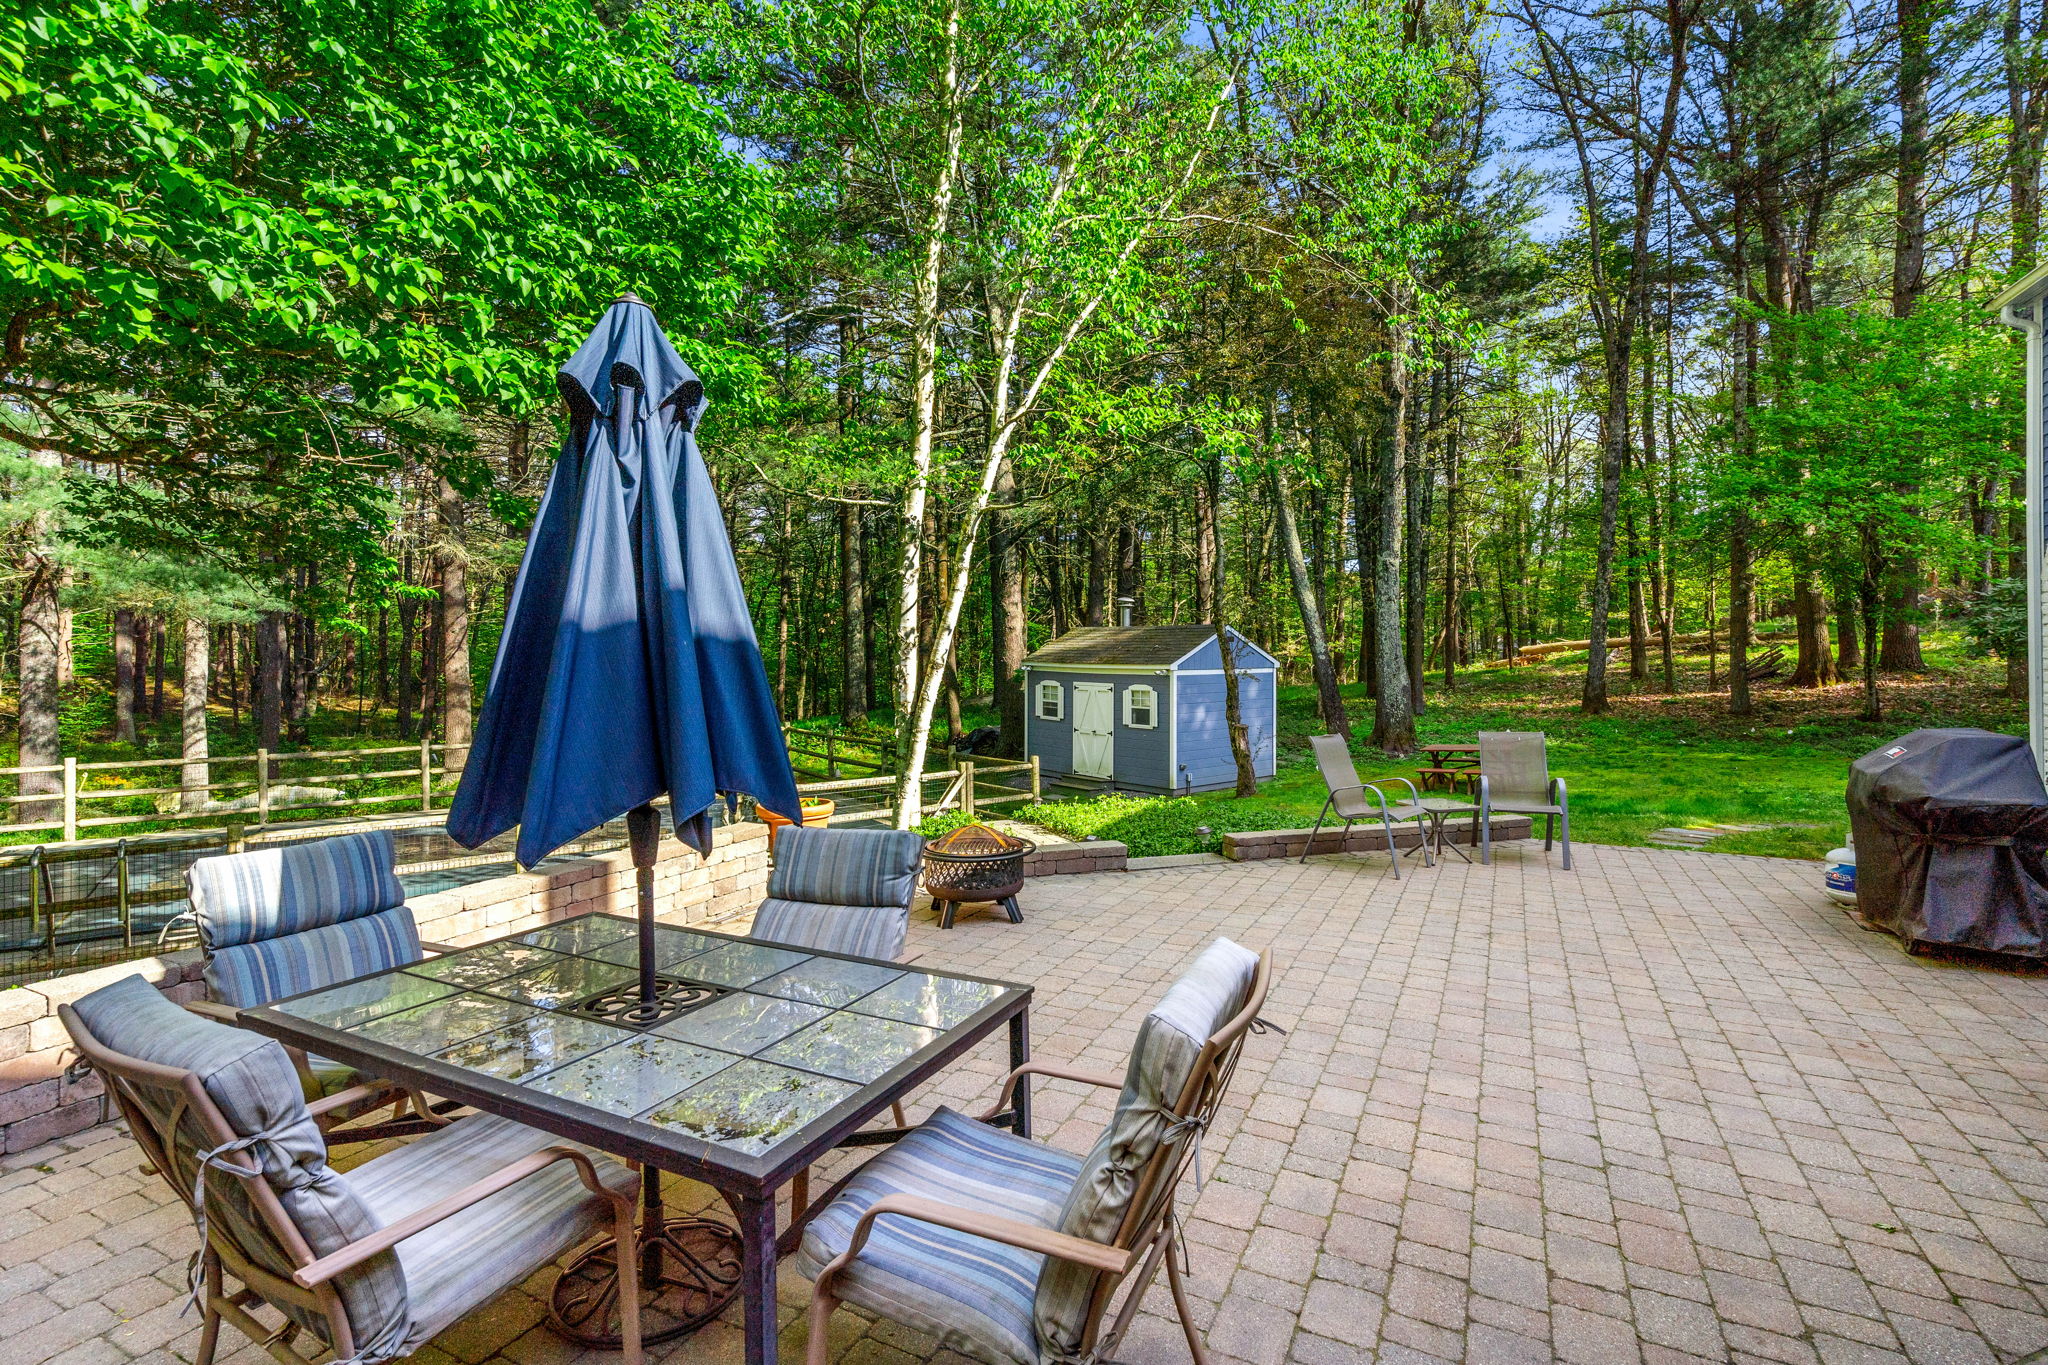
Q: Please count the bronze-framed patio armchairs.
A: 4